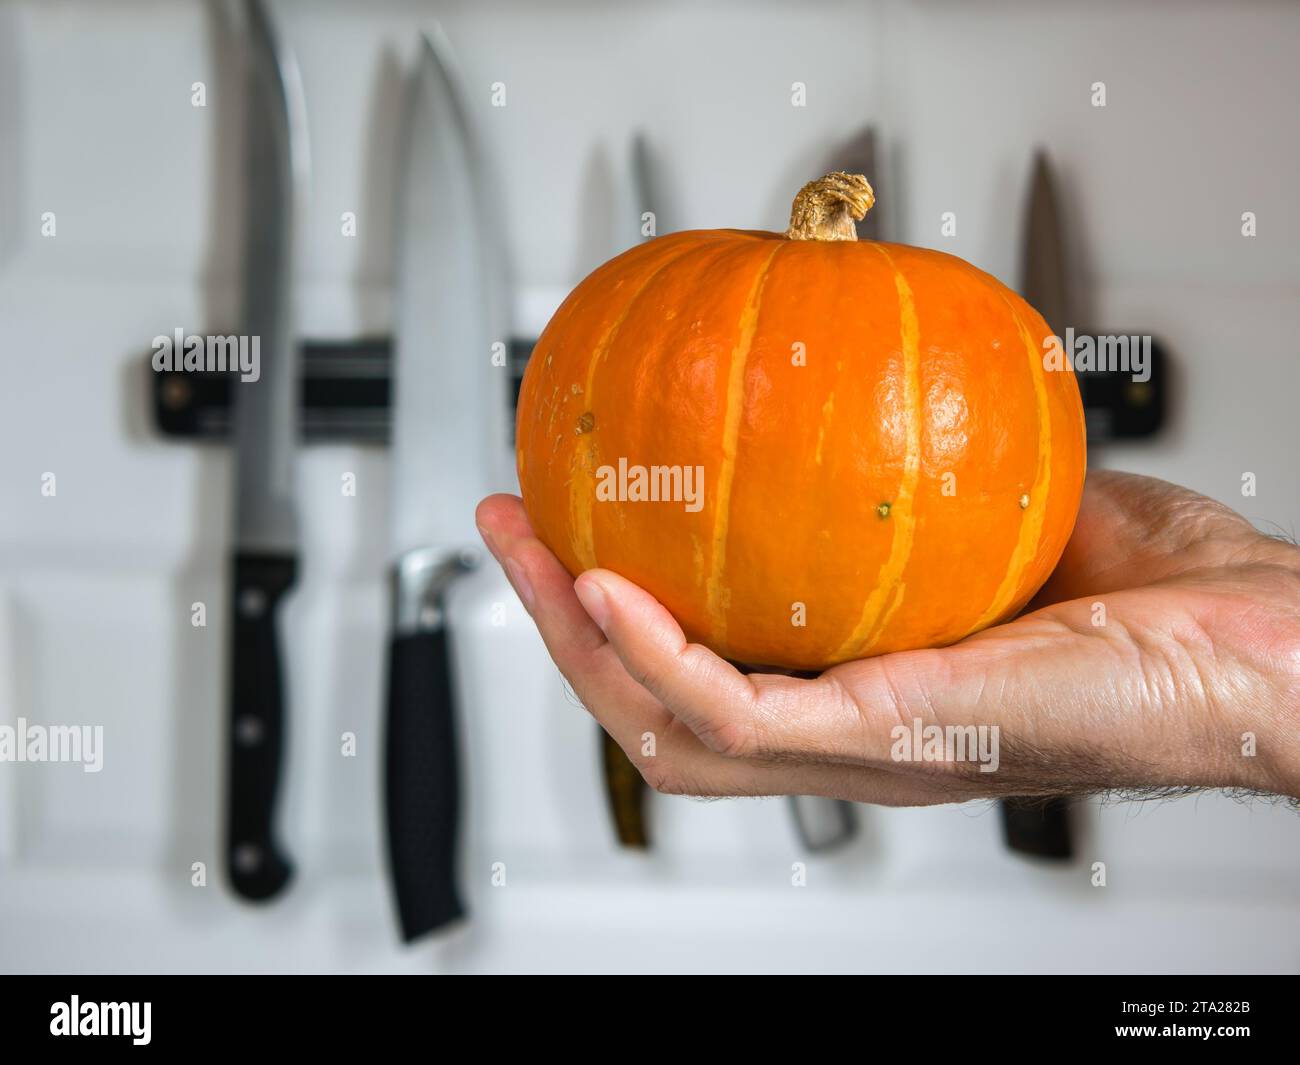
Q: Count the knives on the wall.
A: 5